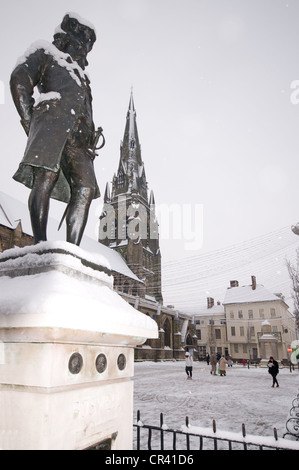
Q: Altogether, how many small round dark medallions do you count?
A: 3